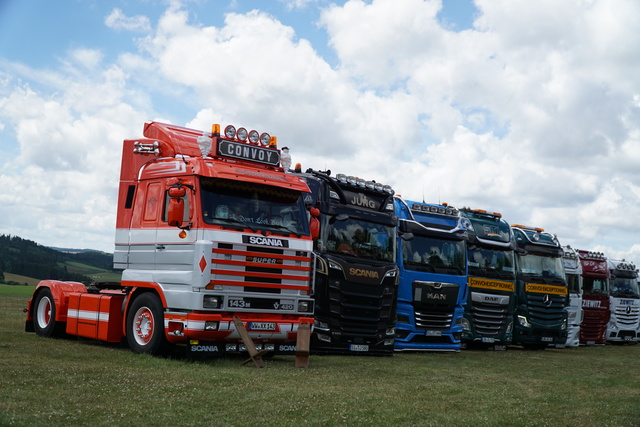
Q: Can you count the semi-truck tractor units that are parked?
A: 8